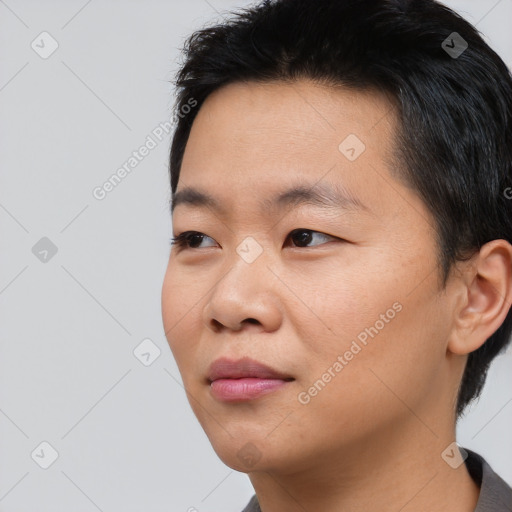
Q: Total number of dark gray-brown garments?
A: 1